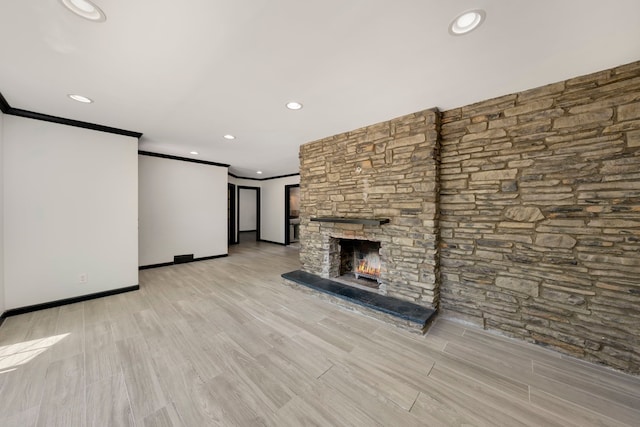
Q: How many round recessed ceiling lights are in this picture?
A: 7